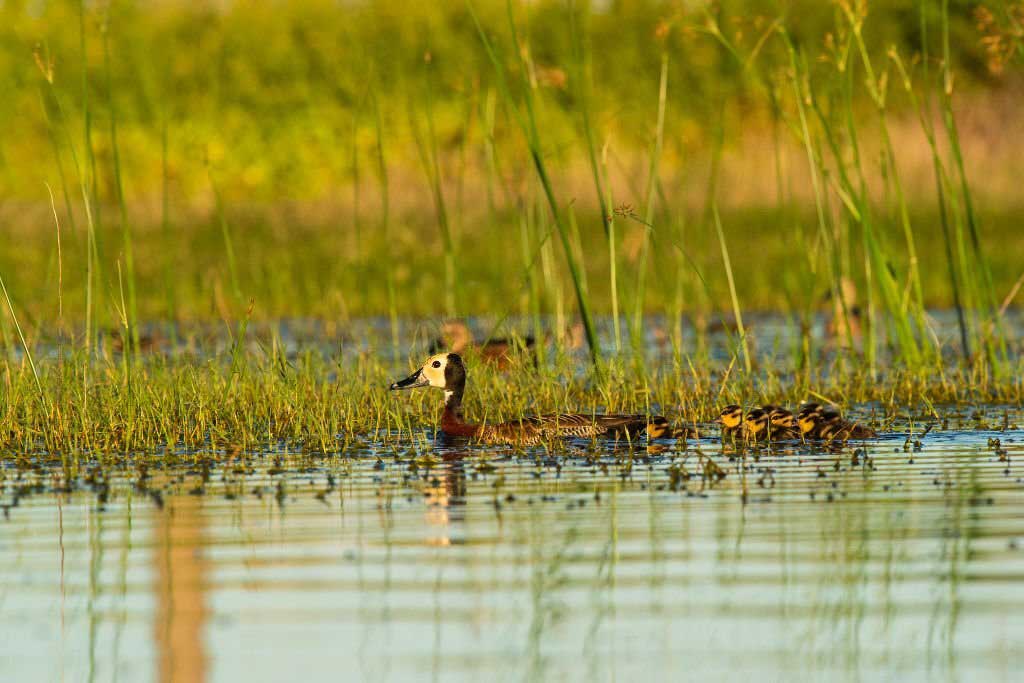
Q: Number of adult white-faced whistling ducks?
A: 1